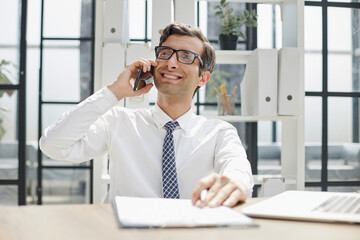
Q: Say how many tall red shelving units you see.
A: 0